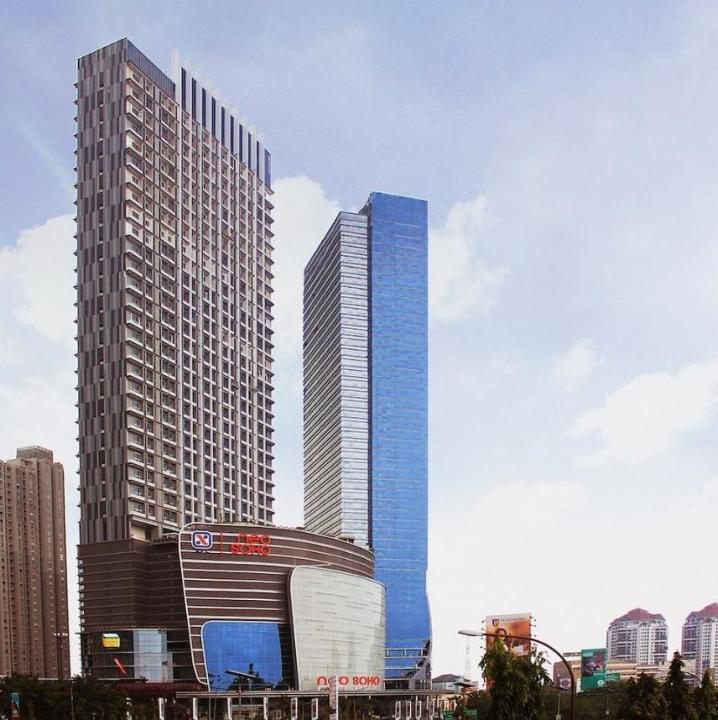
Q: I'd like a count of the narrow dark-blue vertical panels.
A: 10